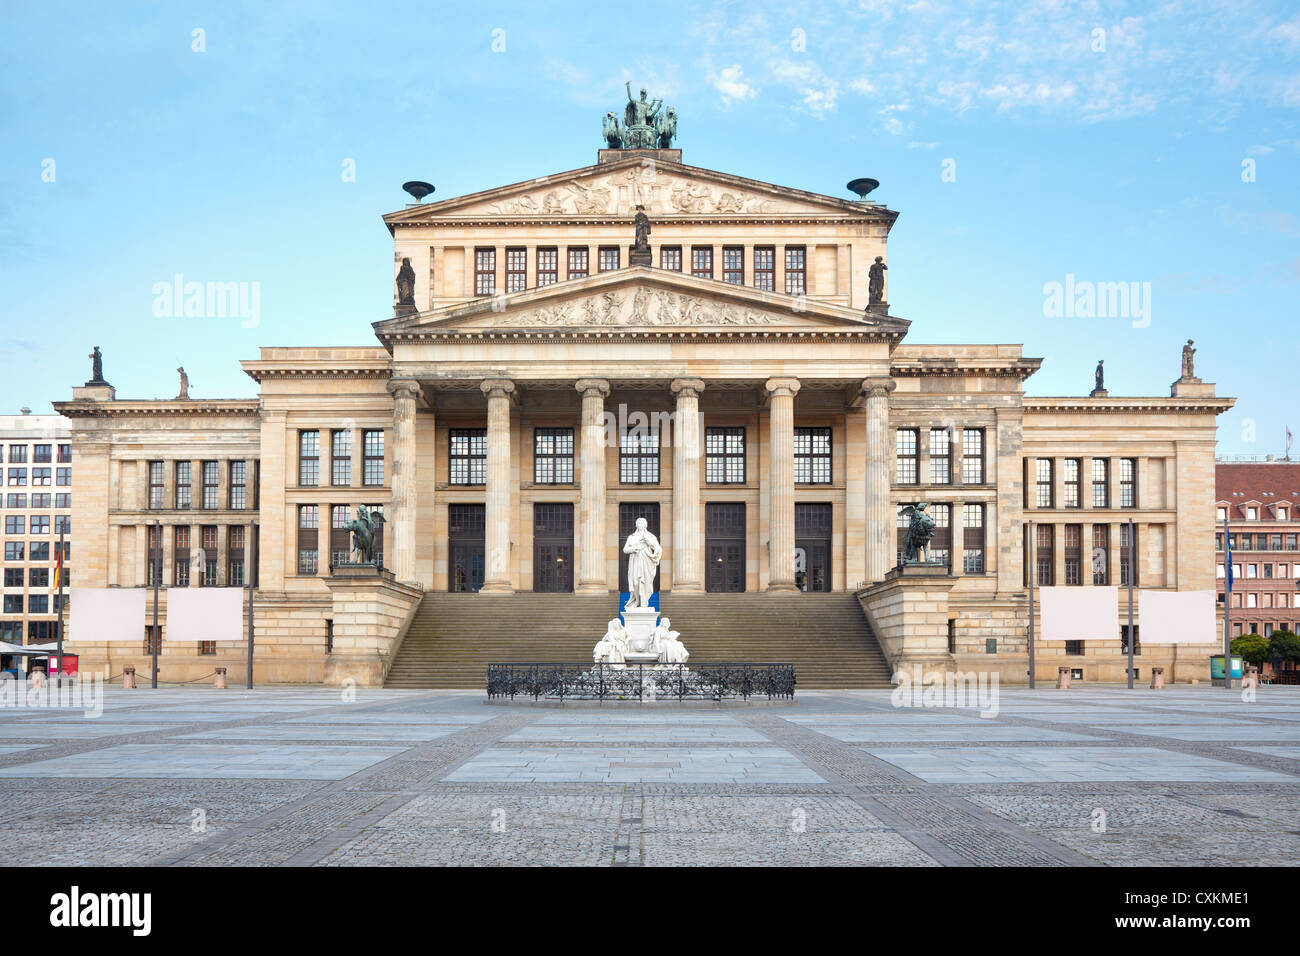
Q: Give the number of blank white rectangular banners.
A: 4